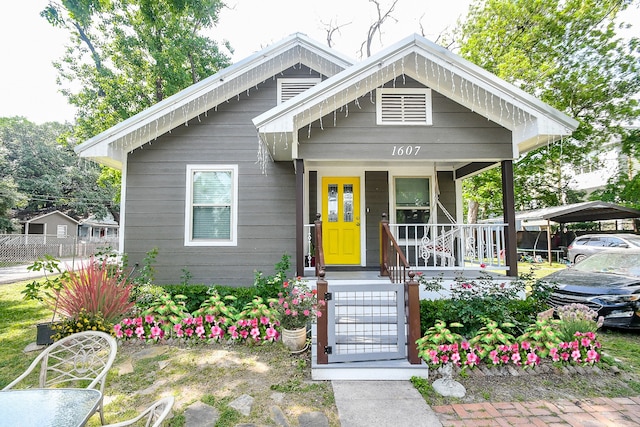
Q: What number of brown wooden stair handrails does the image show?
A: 2